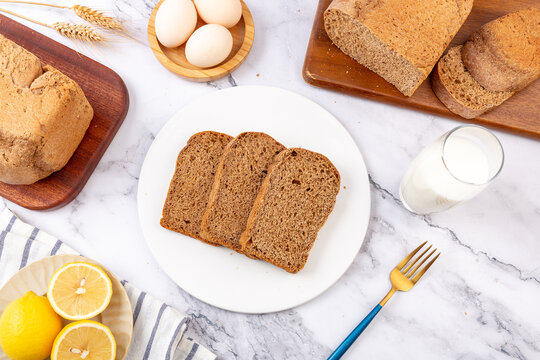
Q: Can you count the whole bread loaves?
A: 1